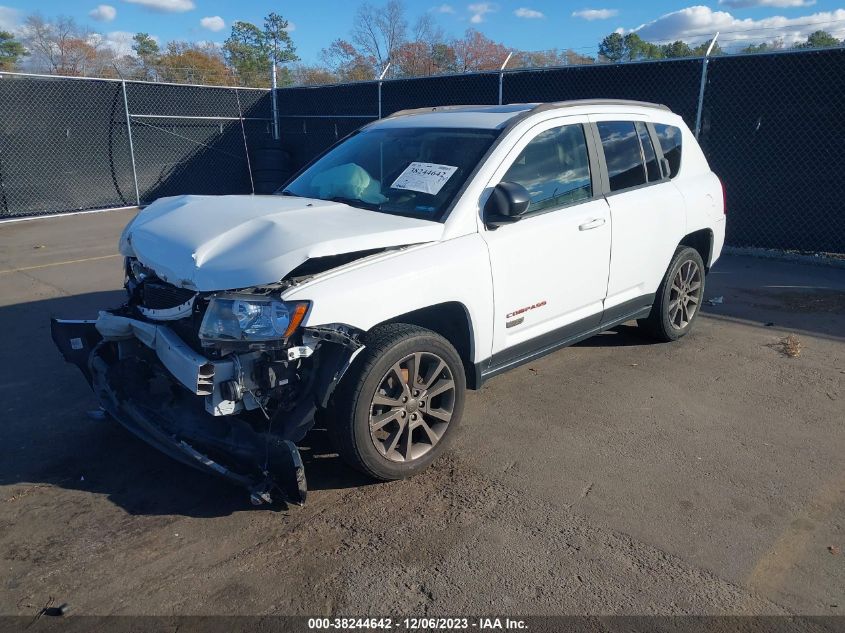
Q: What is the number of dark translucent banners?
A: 1